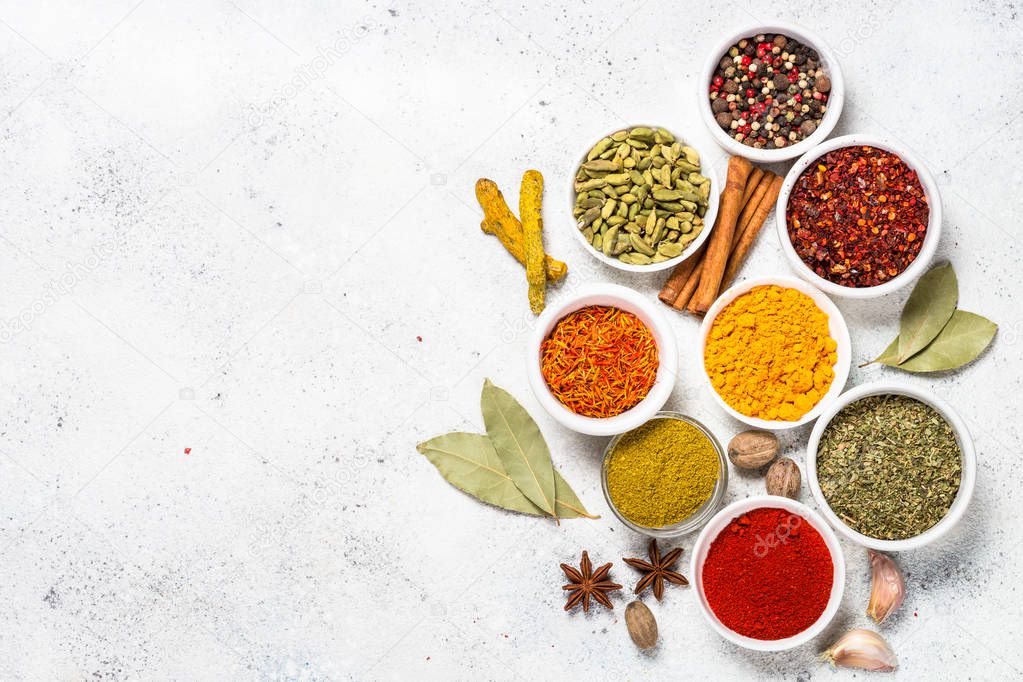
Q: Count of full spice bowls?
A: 8